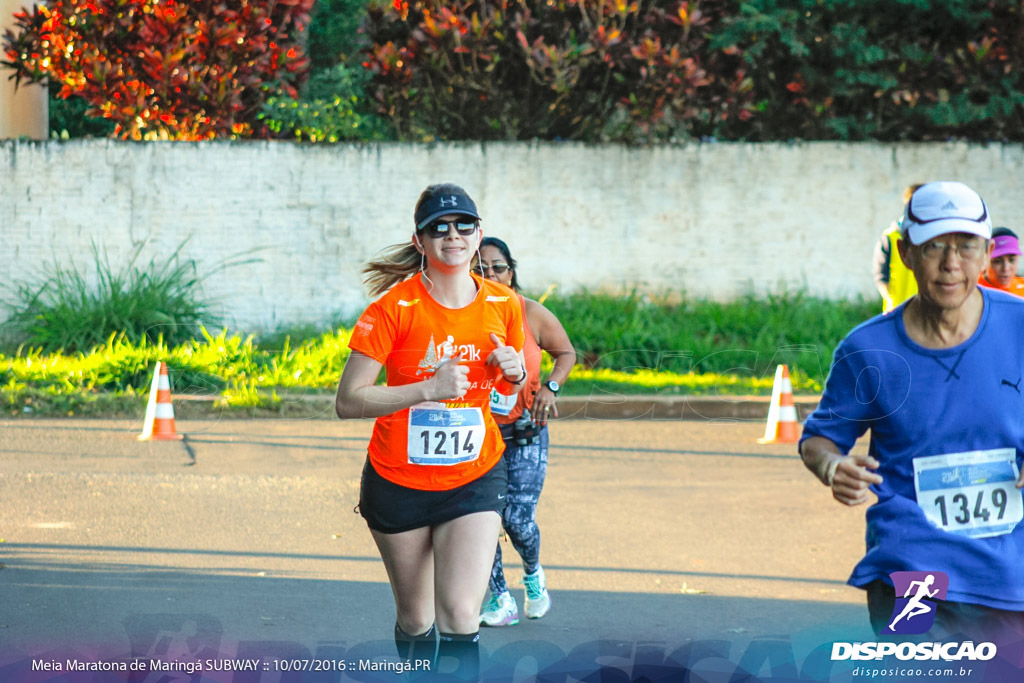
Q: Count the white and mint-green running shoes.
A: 2